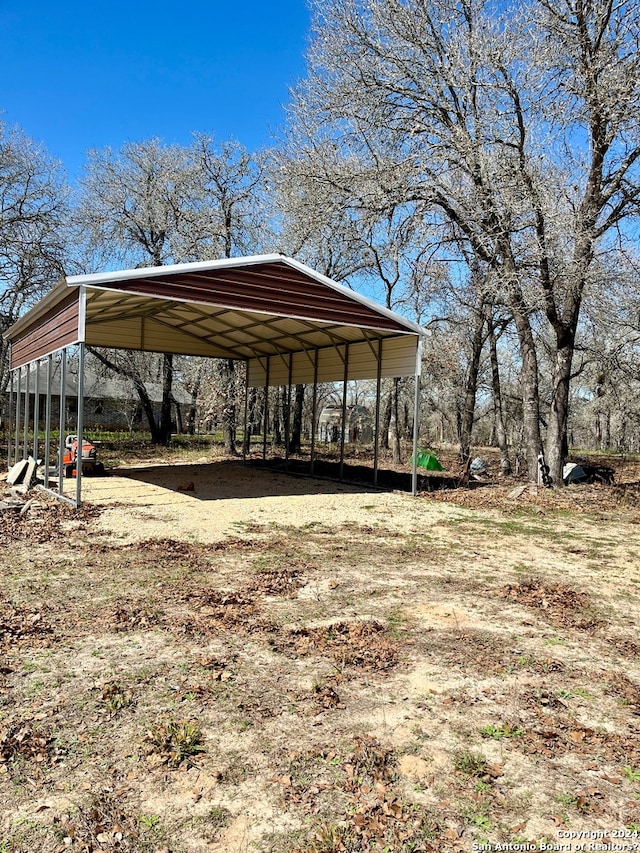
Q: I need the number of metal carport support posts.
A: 14